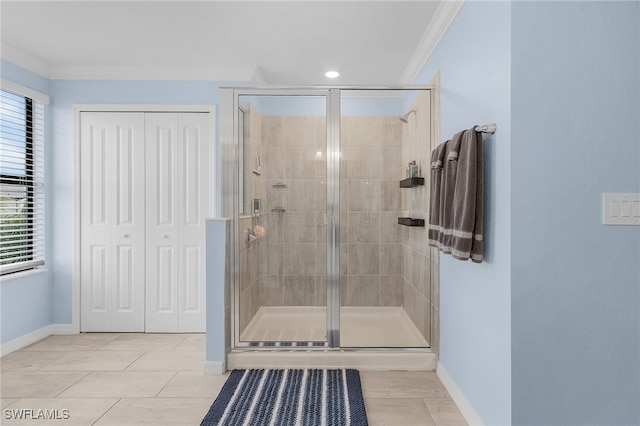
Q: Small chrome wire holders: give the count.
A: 2